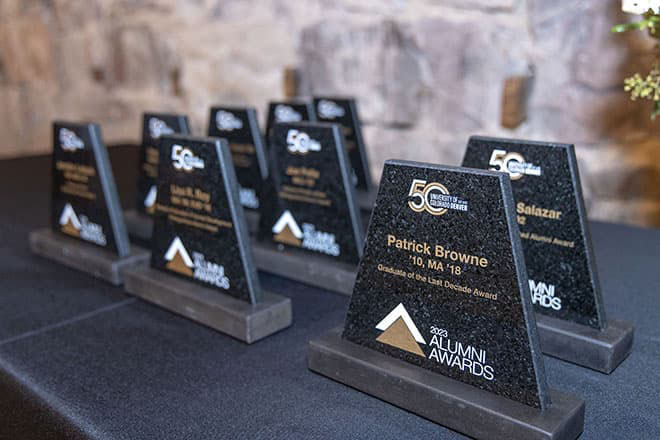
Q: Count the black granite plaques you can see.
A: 9